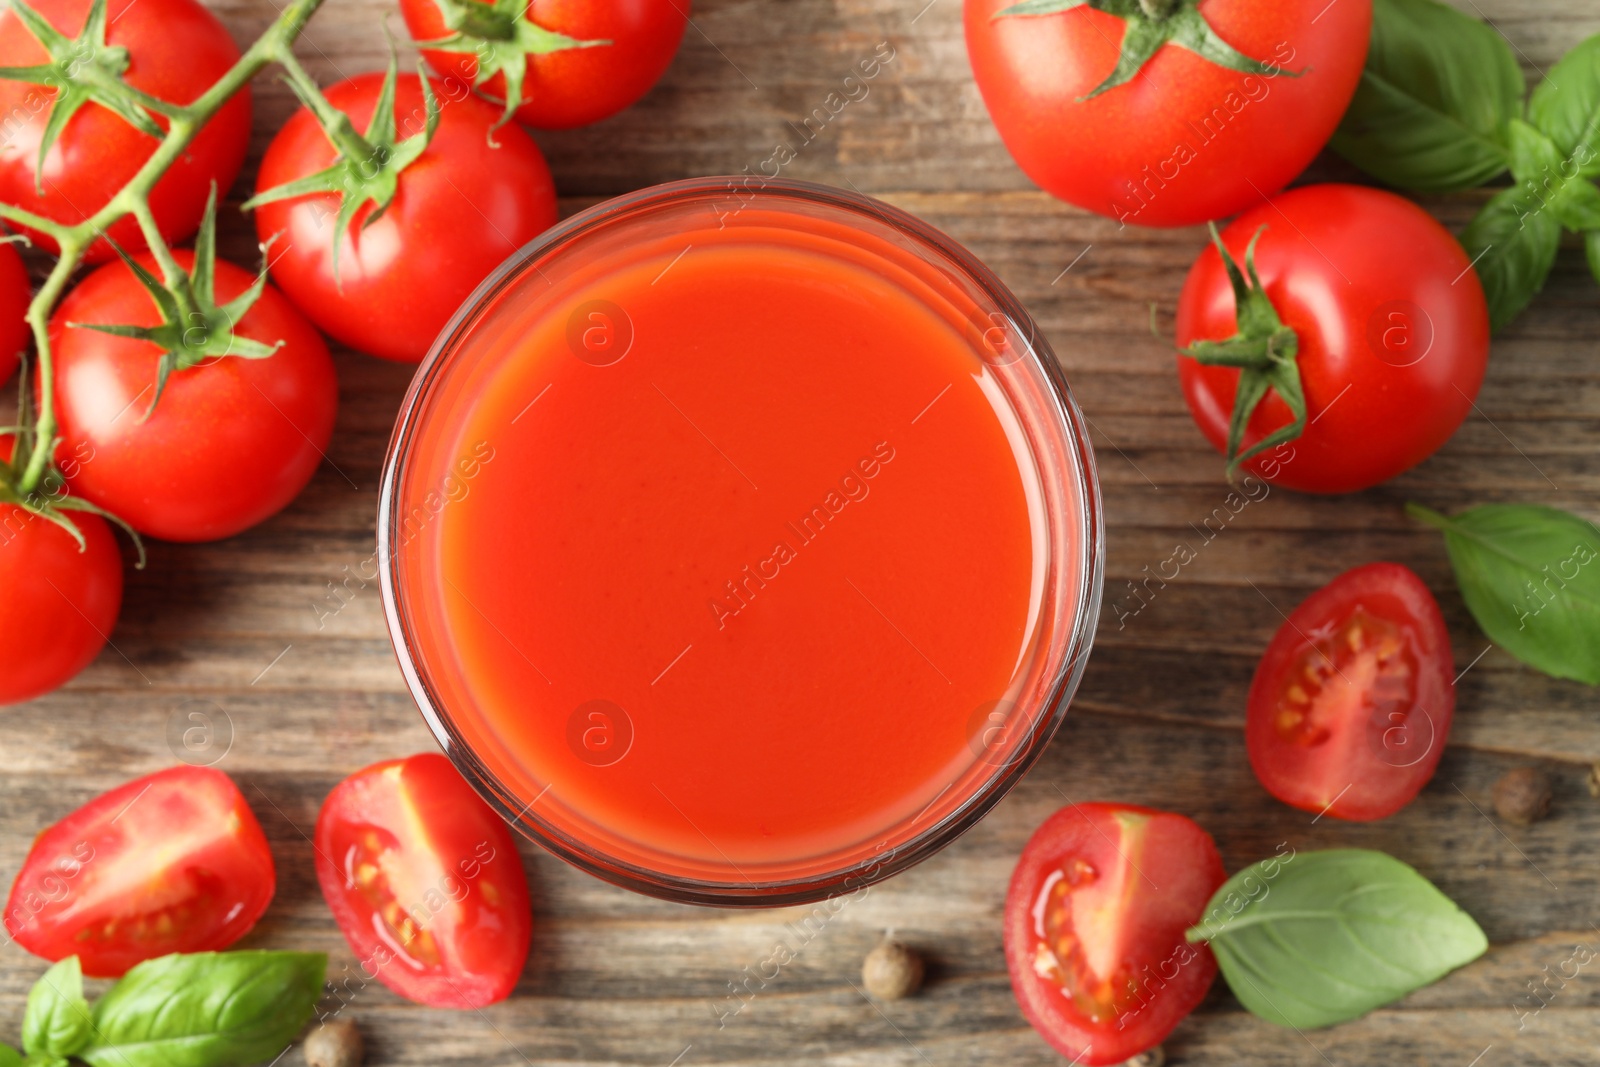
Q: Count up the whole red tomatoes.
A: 8